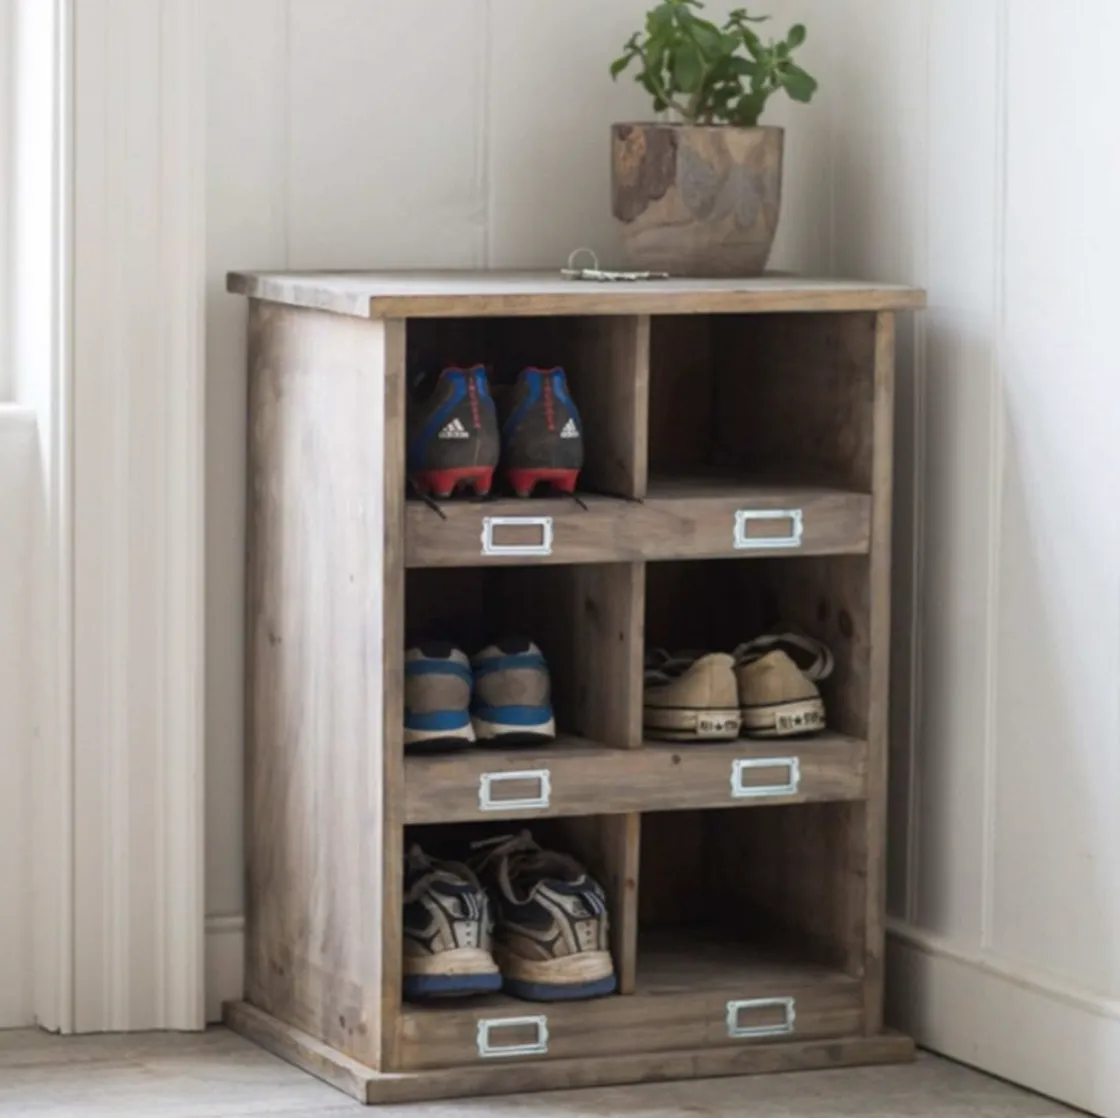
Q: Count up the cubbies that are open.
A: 2